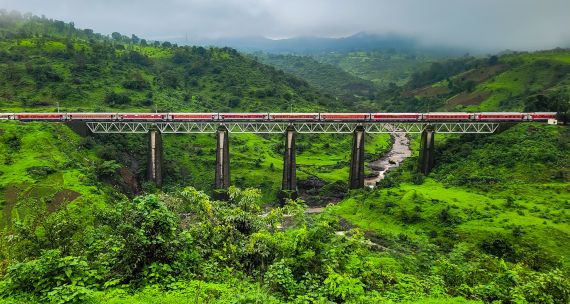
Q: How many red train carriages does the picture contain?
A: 12